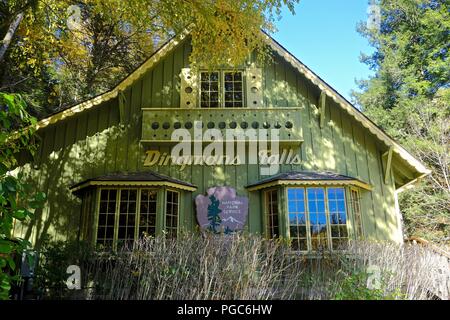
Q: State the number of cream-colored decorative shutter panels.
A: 2